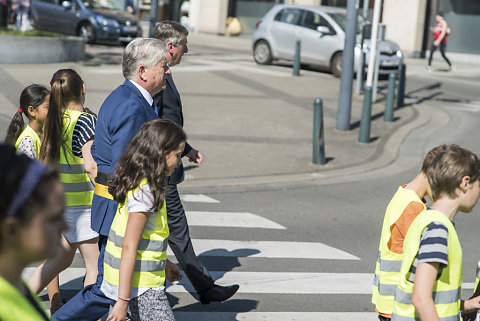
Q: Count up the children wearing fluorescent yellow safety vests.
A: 6